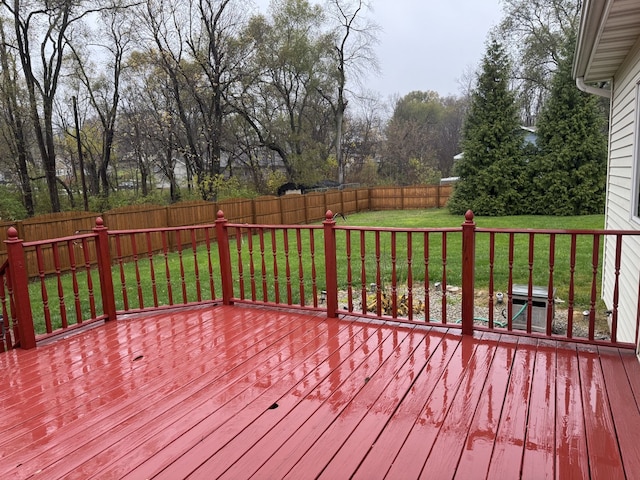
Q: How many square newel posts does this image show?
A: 5